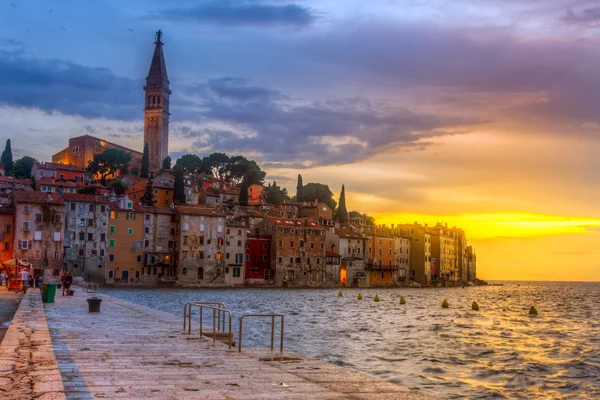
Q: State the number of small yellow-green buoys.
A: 7